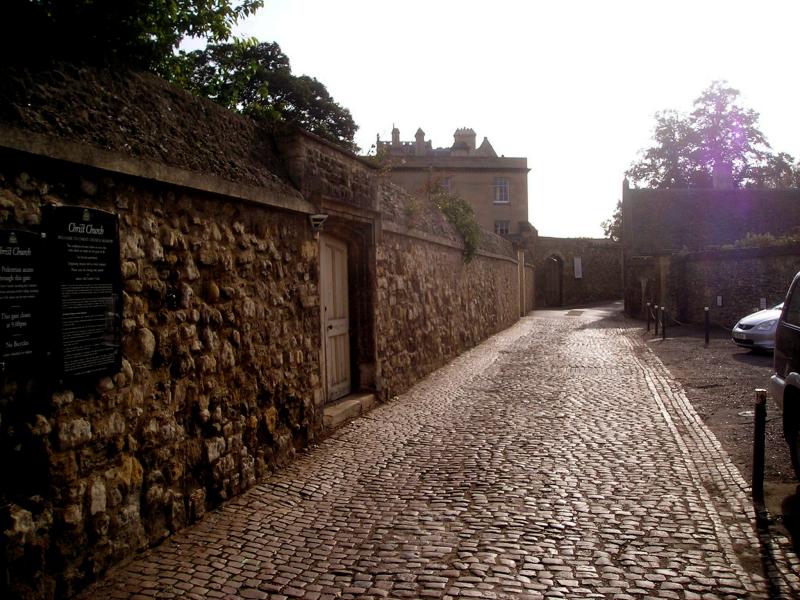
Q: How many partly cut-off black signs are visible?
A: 1